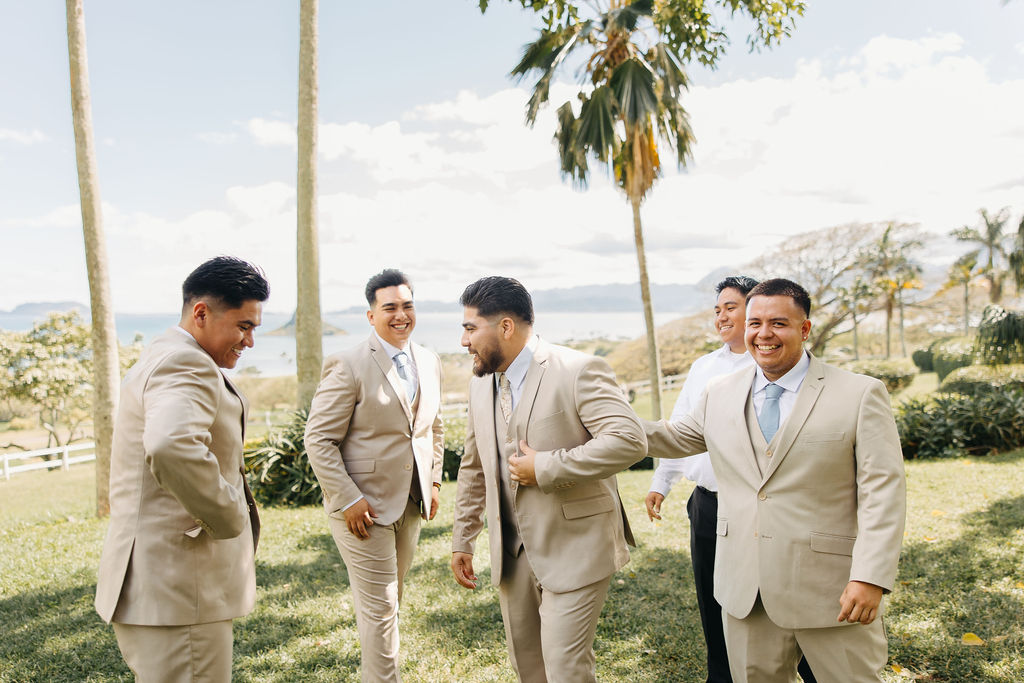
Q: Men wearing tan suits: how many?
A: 4